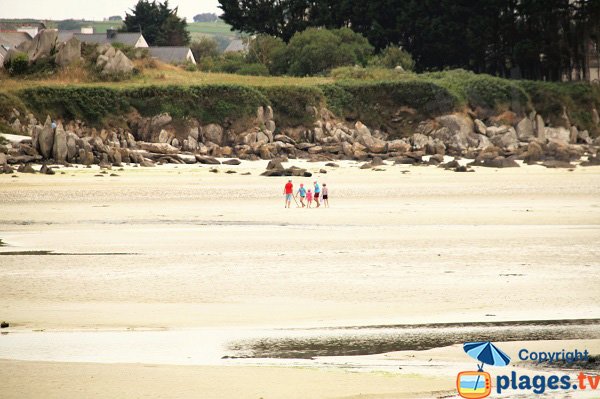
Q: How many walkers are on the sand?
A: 5